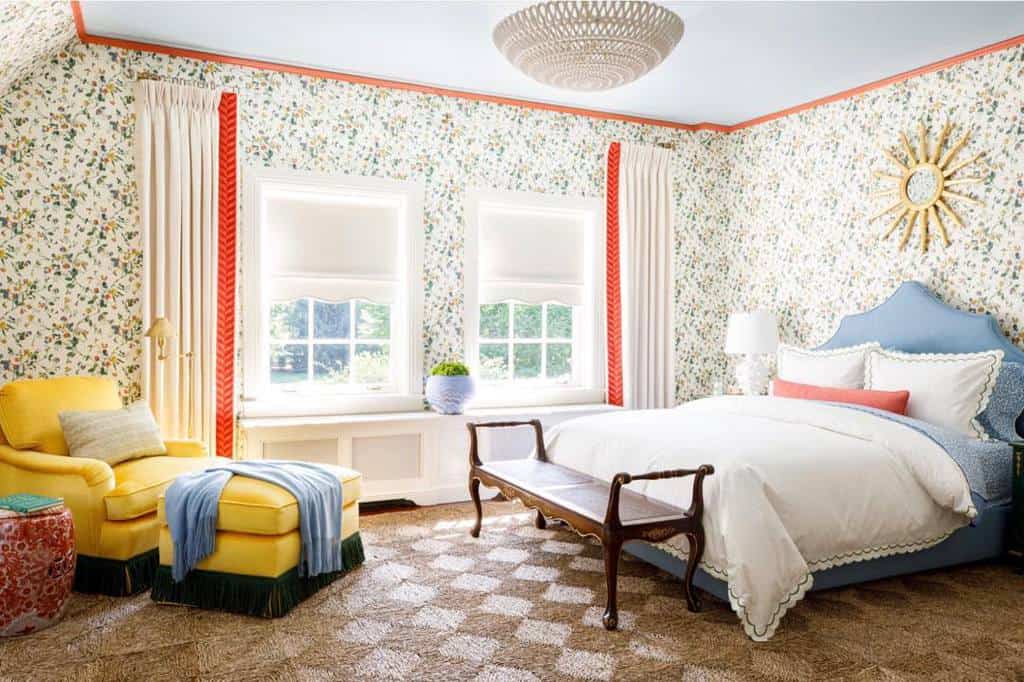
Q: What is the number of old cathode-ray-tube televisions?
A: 0